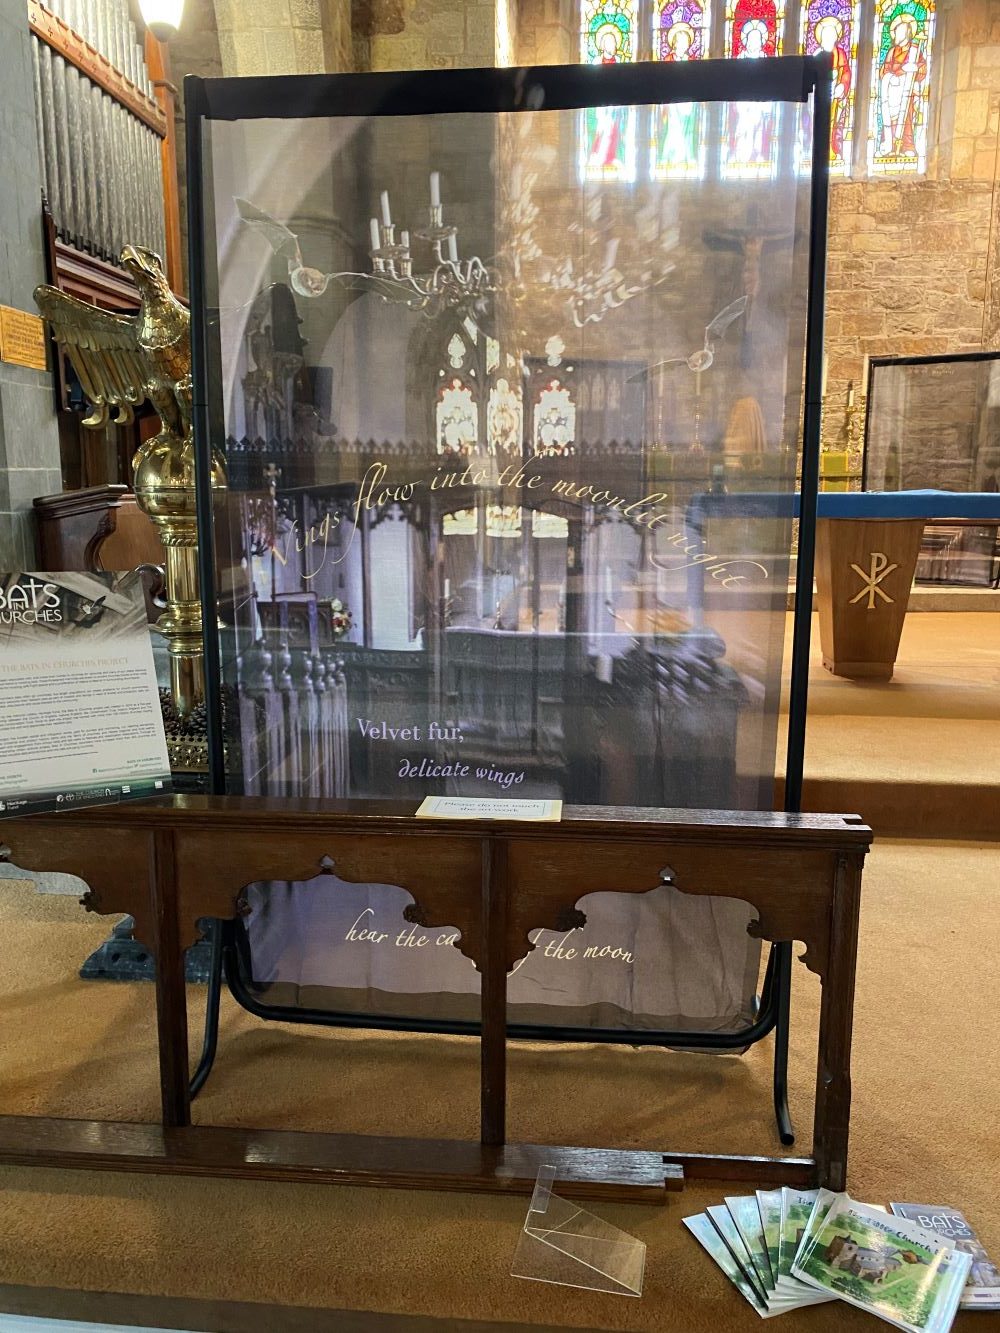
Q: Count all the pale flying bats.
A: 2